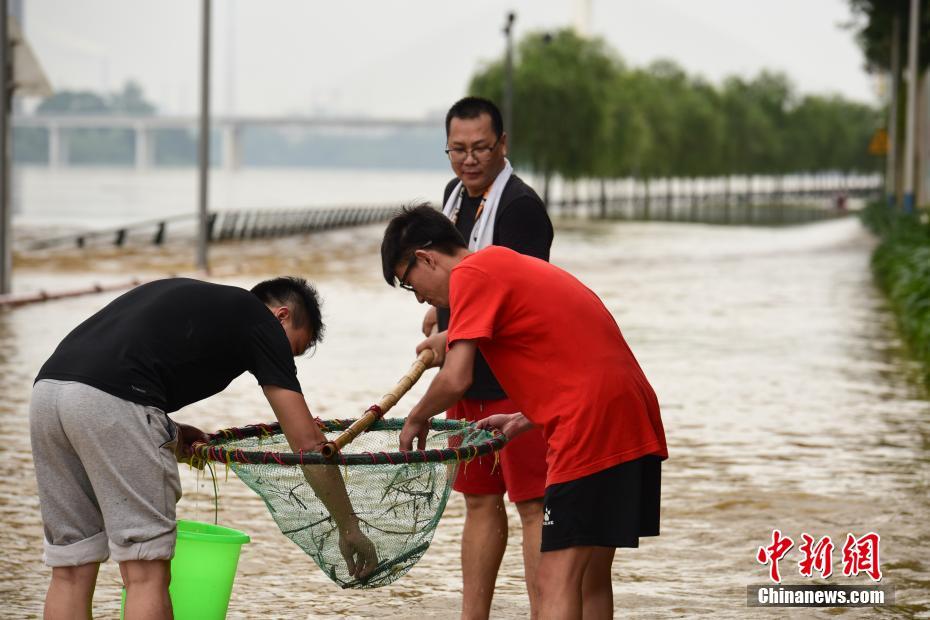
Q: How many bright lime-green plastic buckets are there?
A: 1